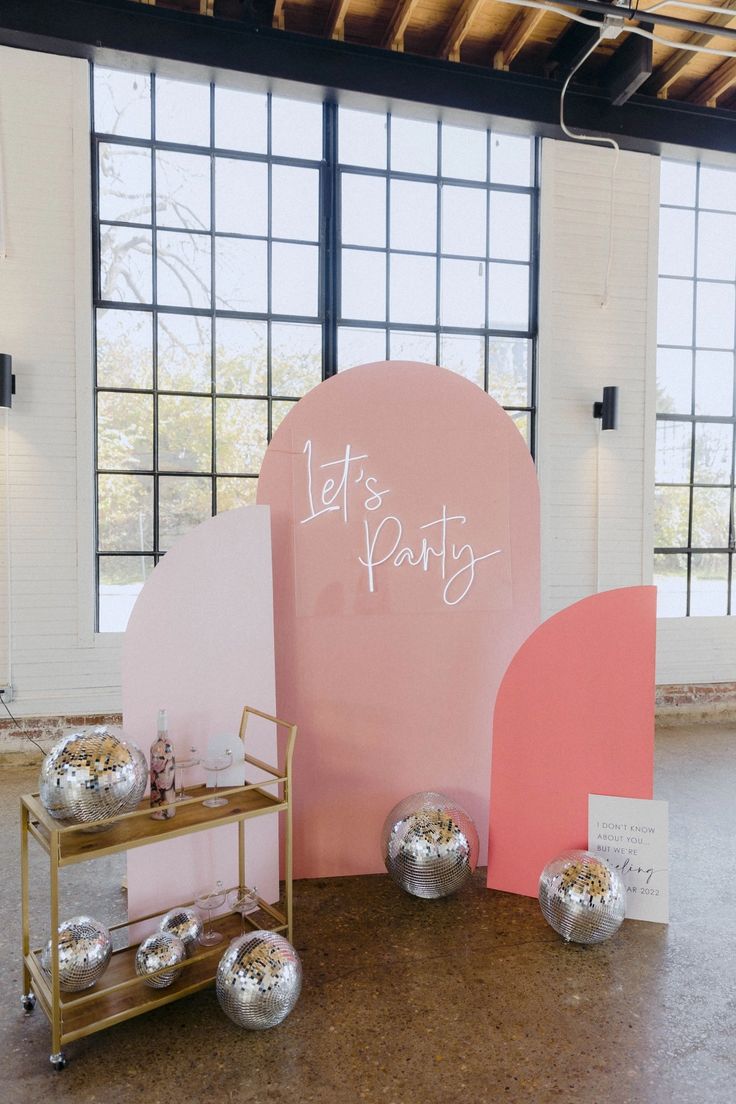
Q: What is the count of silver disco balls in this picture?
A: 7